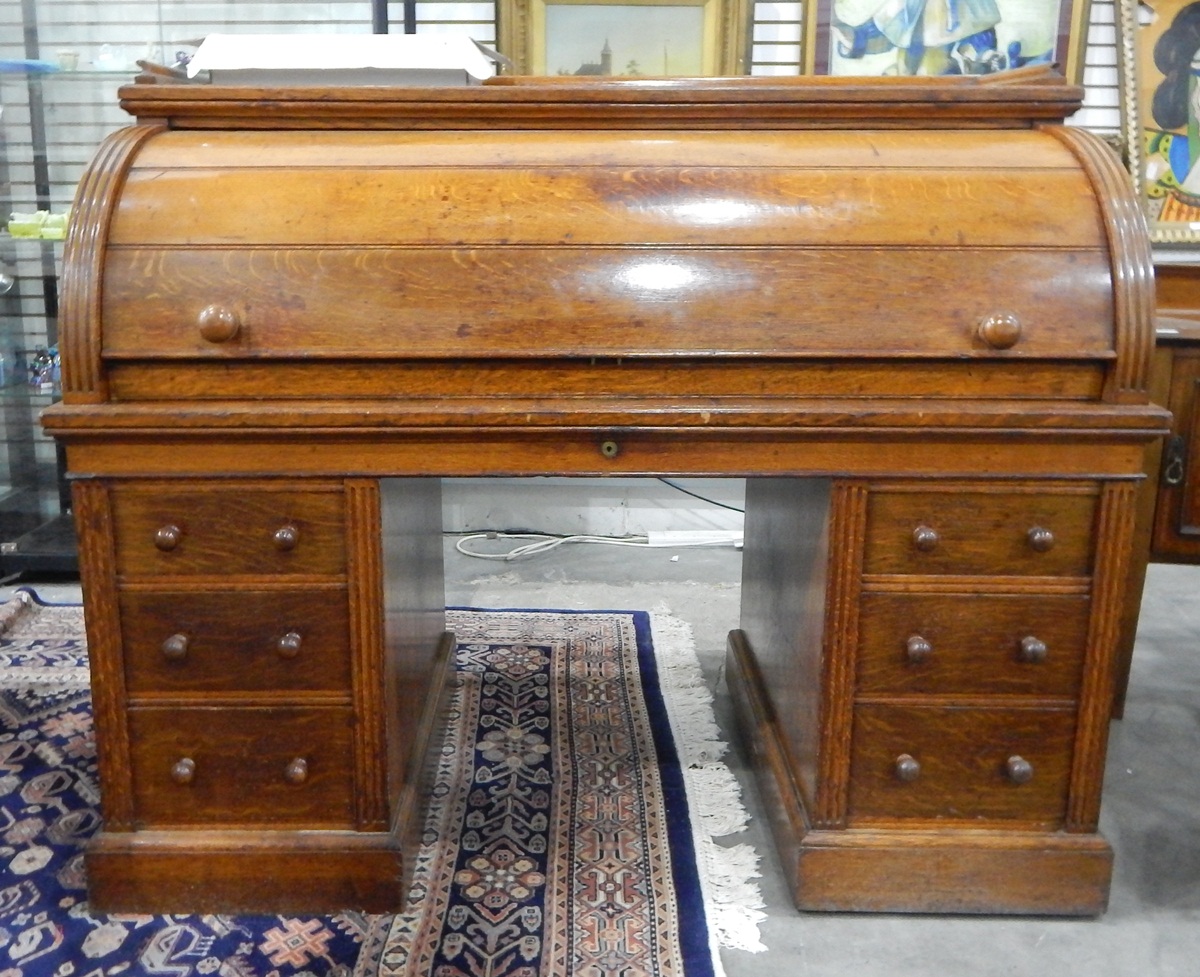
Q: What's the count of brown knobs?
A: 14